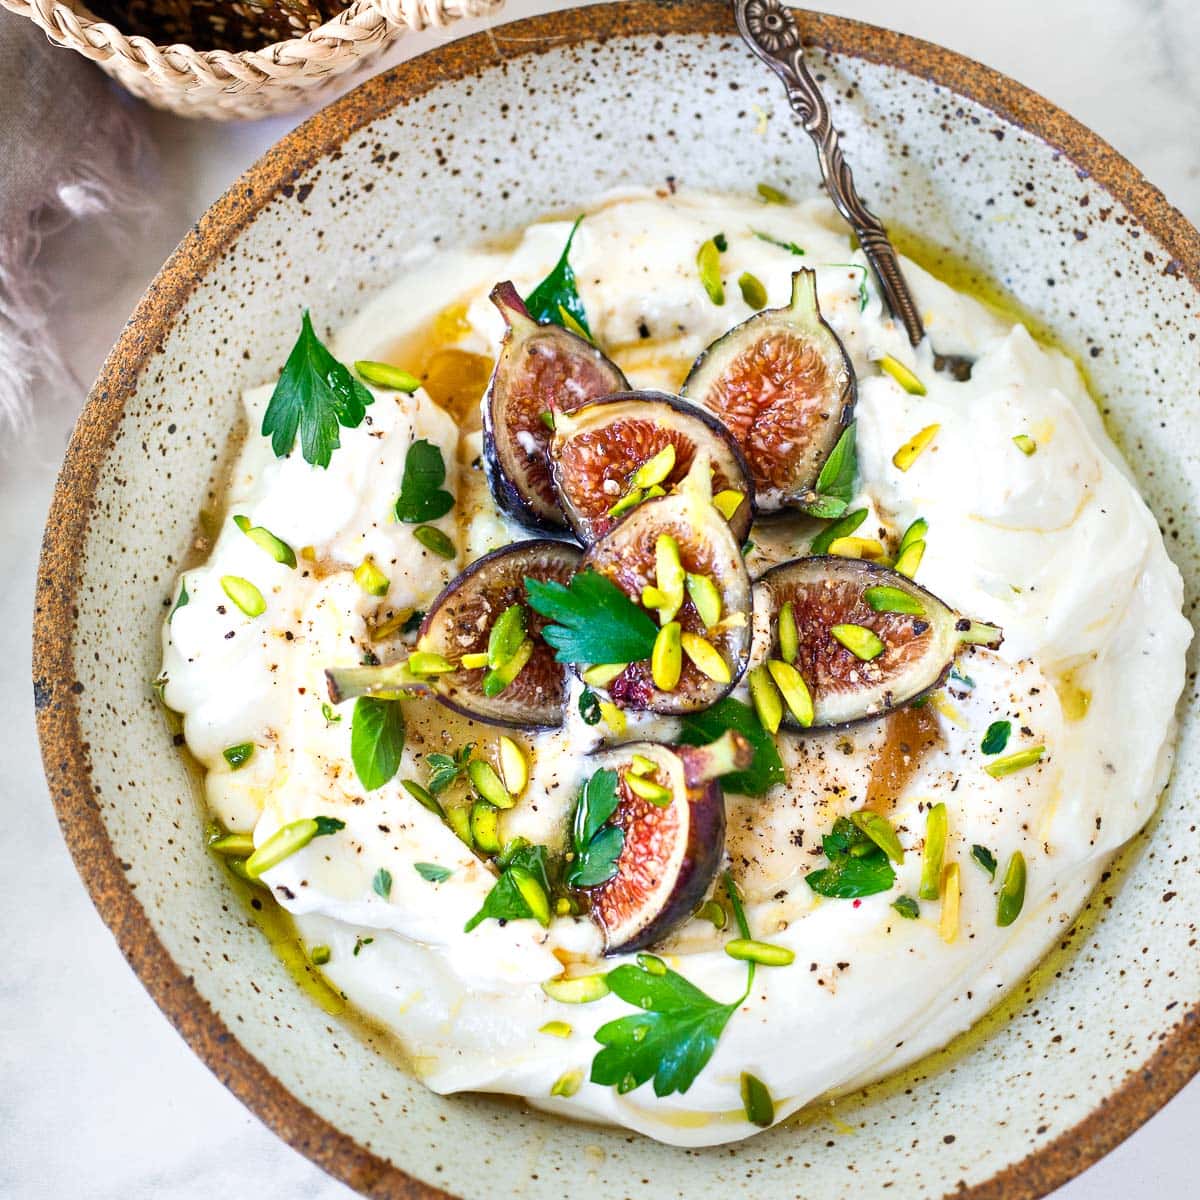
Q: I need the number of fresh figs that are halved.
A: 7